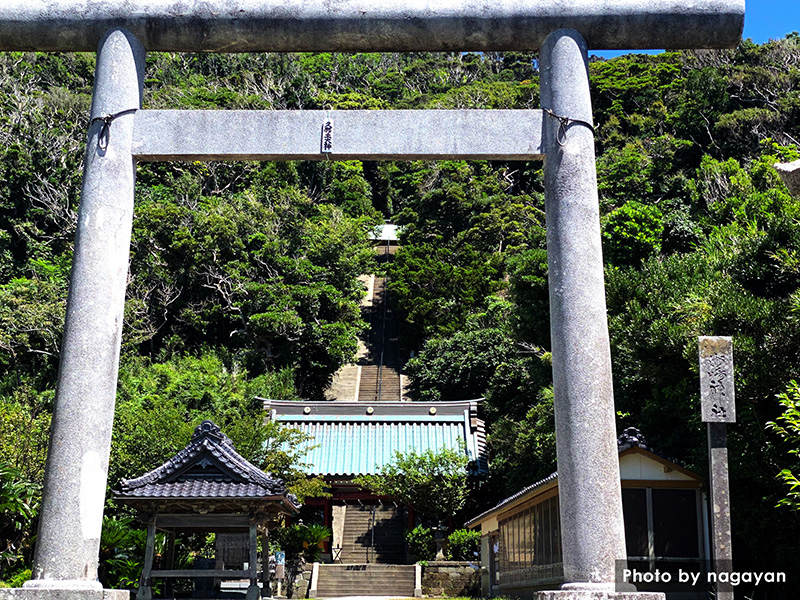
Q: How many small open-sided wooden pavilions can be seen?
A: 1